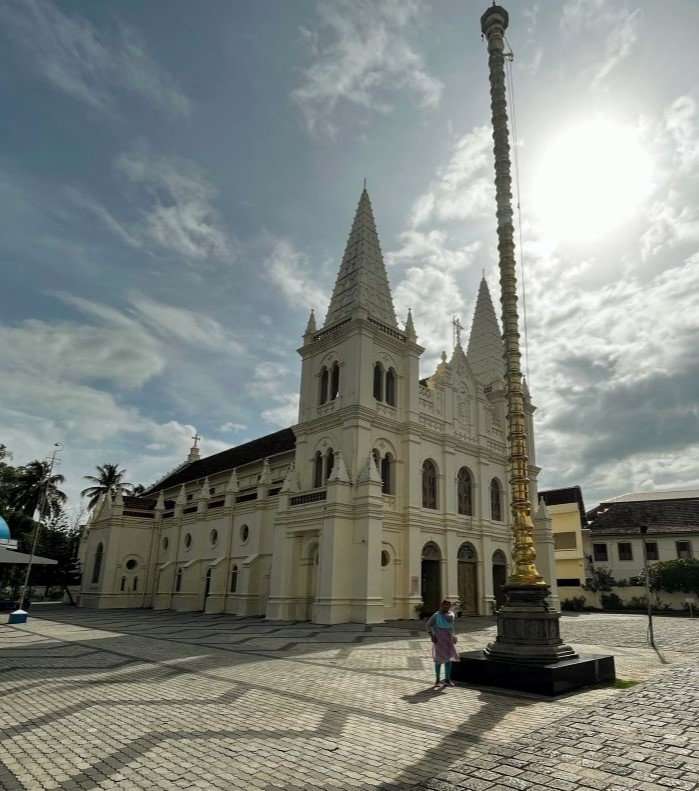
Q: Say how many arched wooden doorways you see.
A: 3